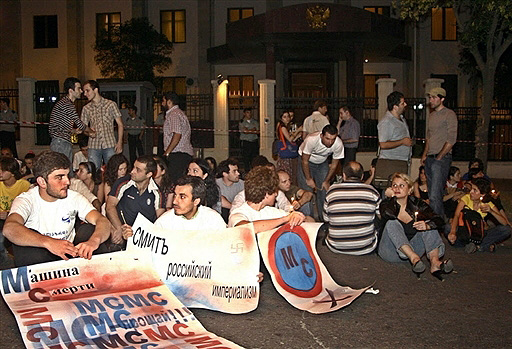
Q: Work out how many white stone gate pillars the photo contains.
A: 5